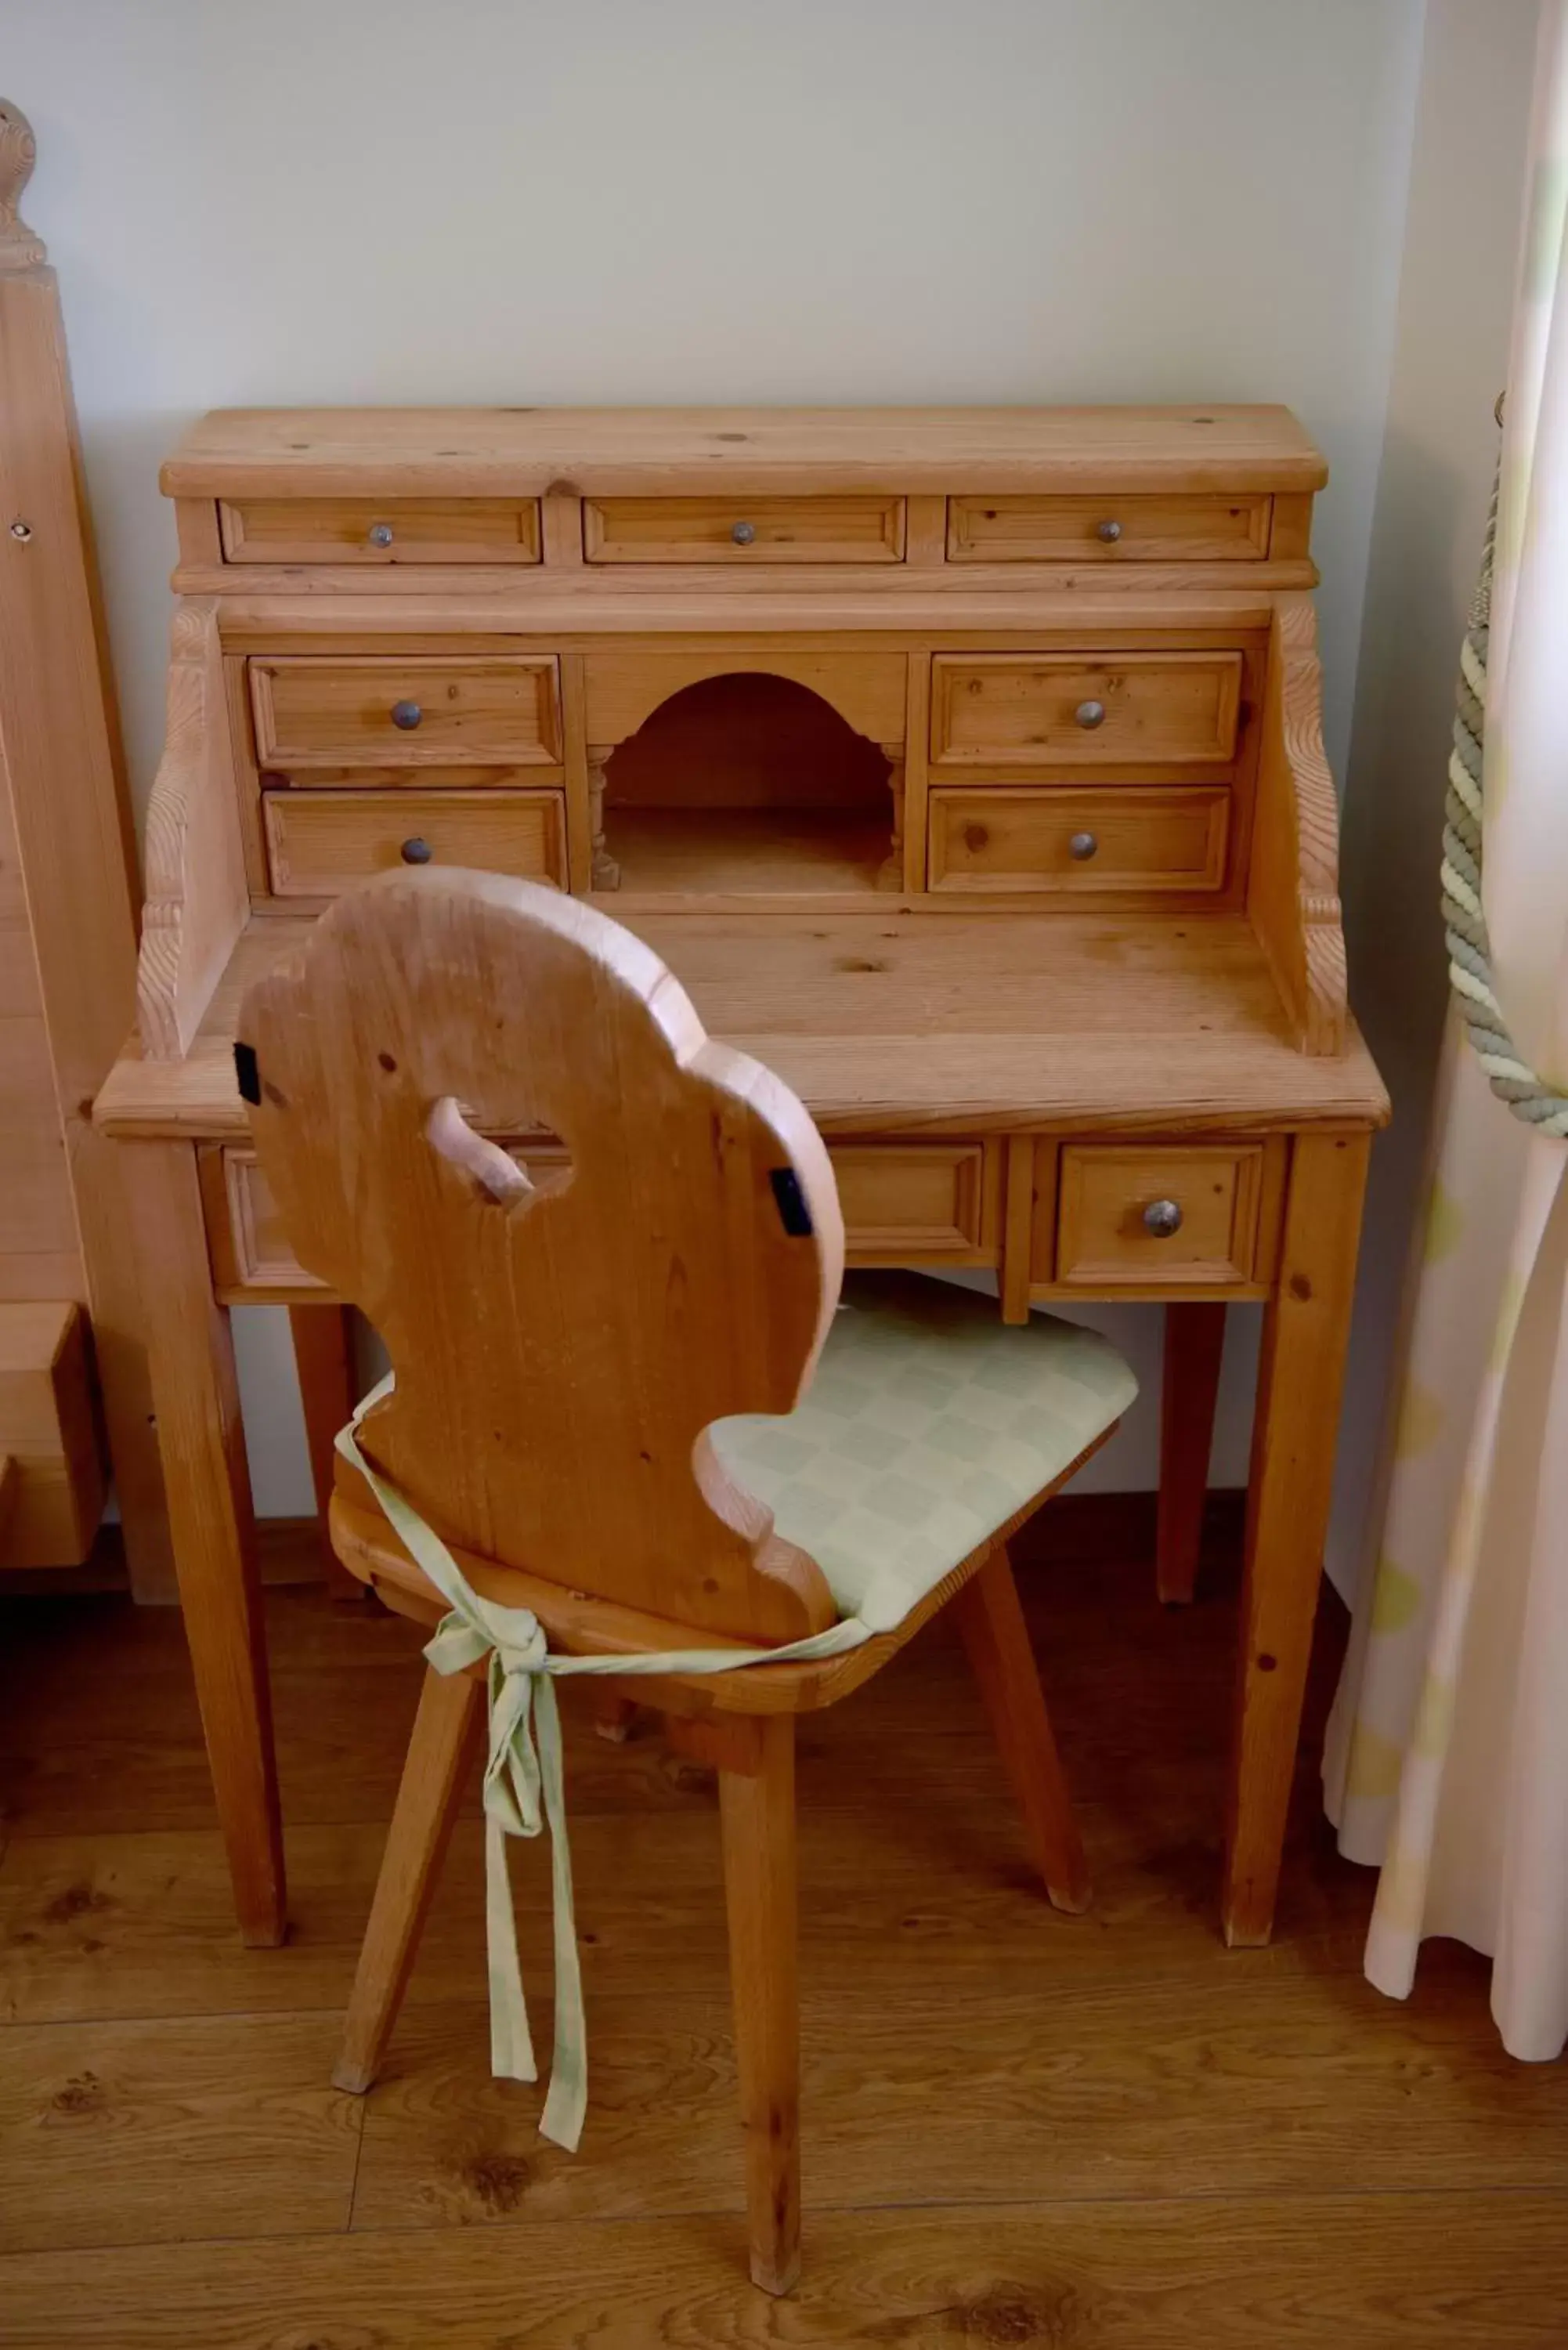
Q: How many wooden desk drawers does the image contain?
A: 10